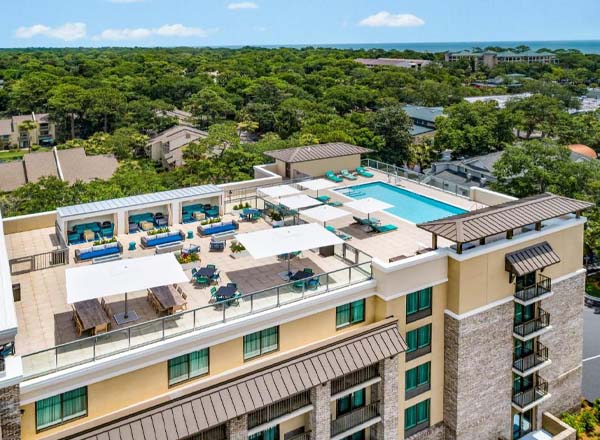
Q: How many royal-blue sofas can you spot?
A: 3